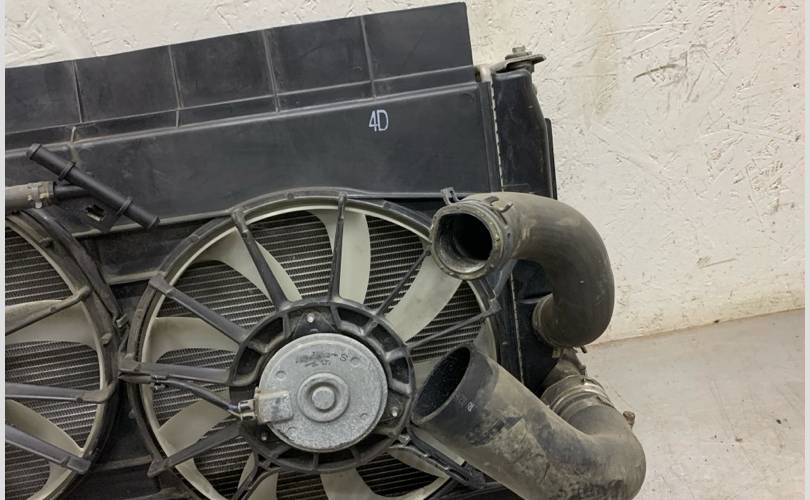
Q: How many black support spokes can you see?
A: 12